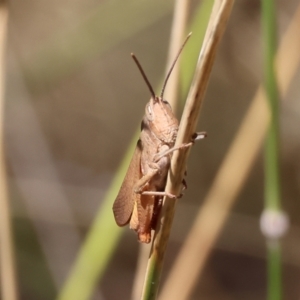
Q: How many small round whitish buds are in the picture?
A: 1